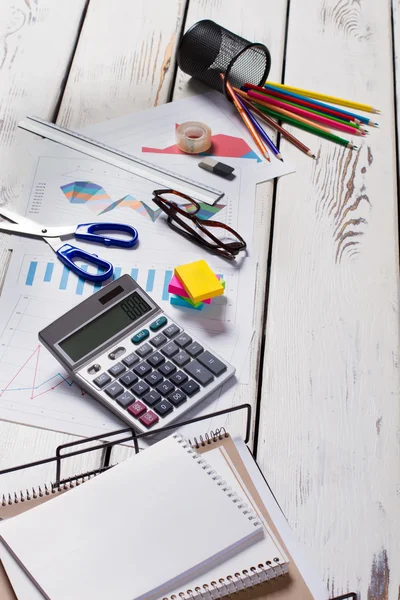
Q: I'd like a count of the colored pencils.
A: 11